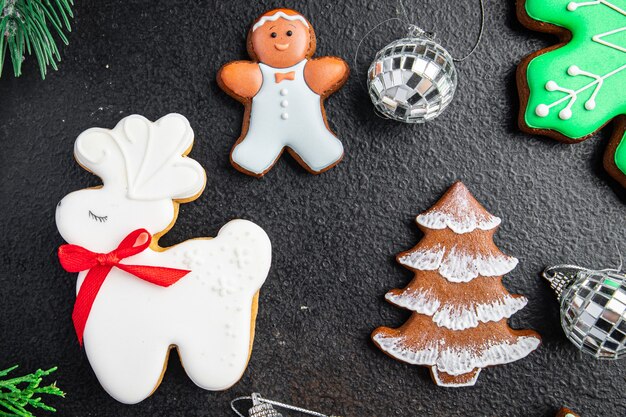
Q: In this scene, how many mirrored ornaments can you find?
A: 2